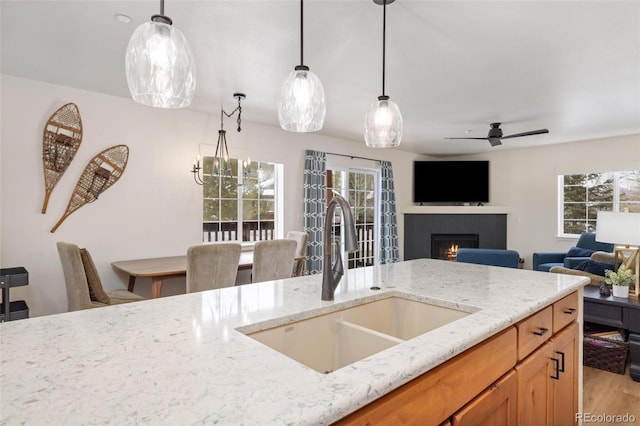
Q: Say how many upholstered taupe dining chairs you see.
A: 4